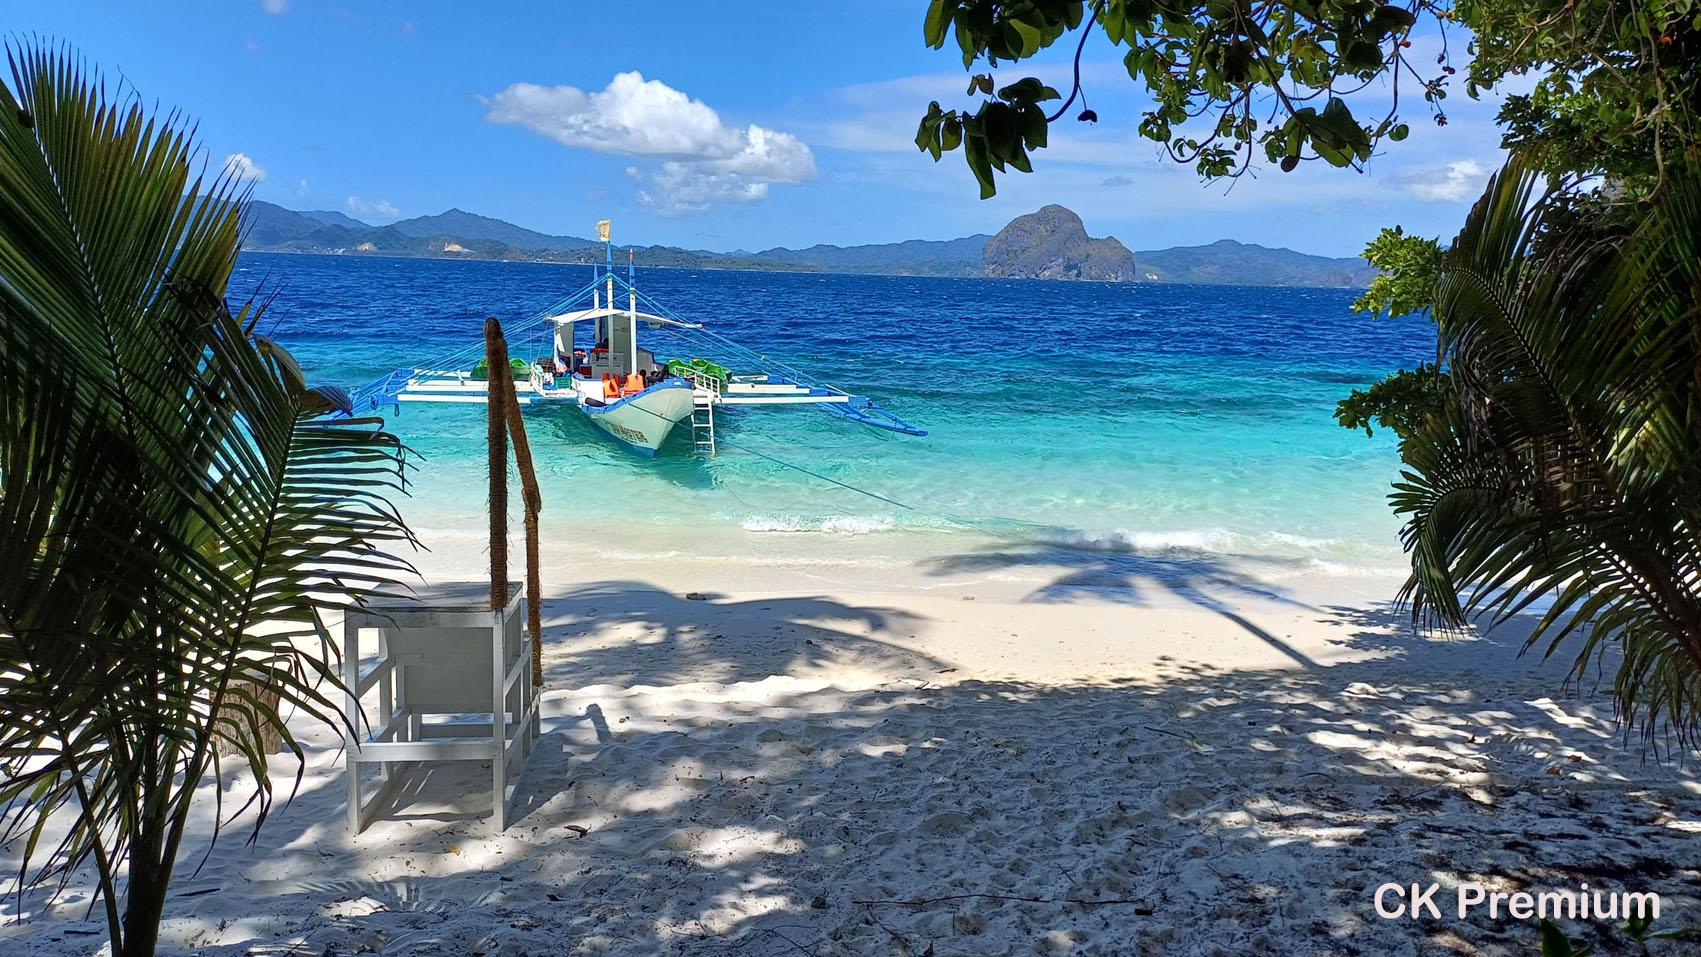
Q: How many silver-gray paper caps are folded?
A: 0